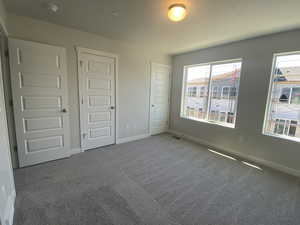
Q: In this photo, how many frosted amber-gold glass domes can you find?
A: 1